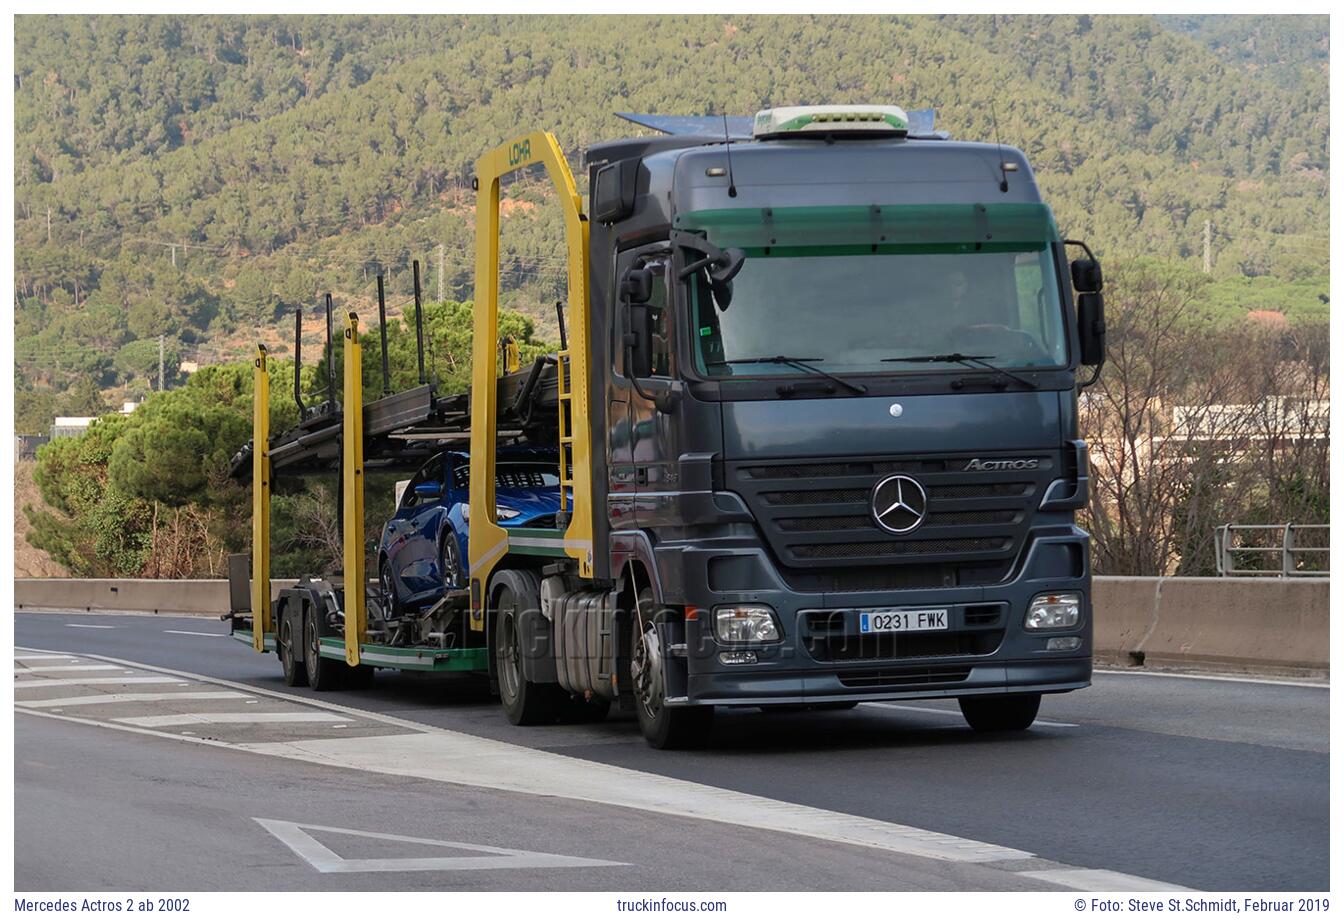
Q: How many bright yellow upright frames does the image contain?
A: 3